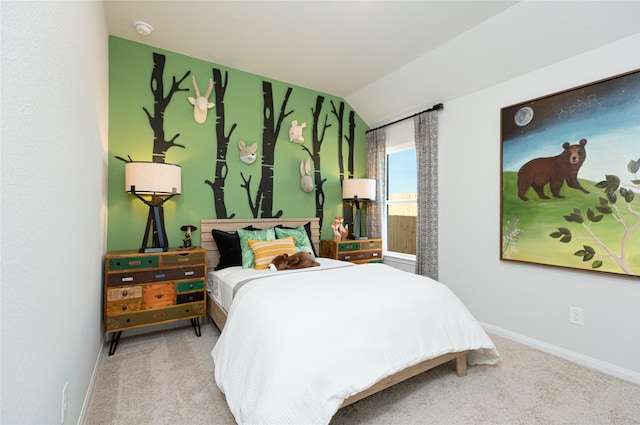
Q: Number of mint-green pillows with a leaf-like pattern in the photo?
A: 2